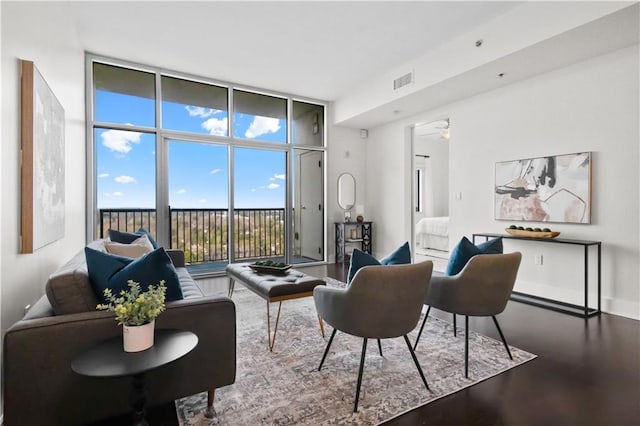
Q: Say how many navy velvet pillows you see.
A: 4